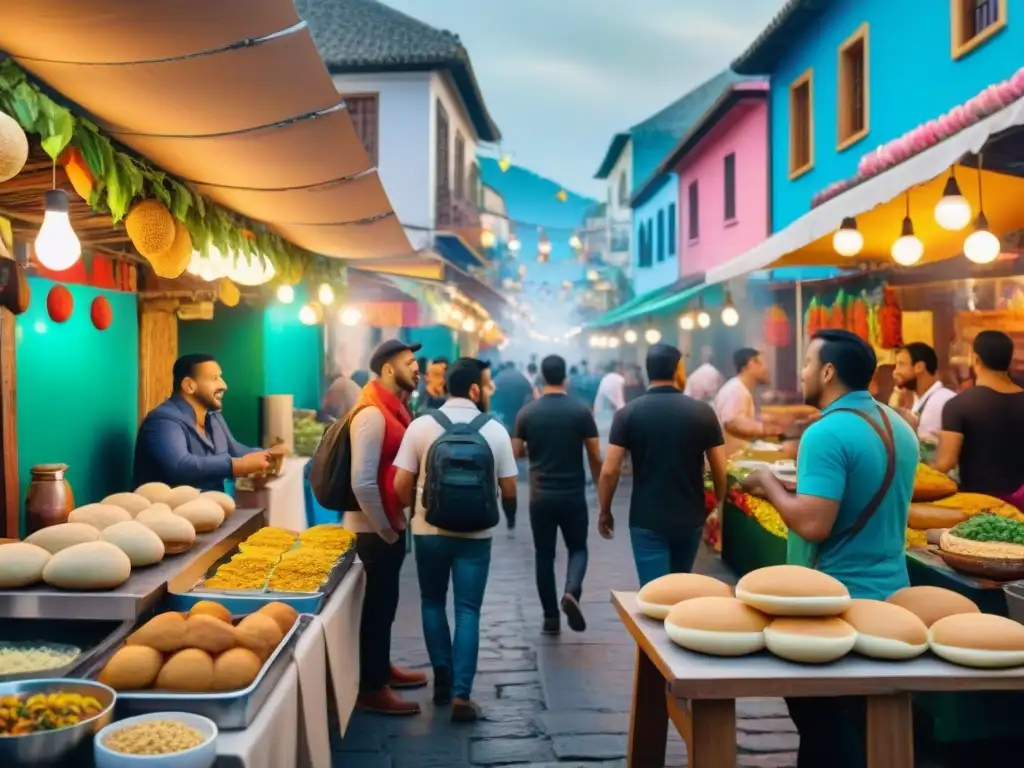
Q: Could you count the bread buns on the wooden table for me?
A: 7